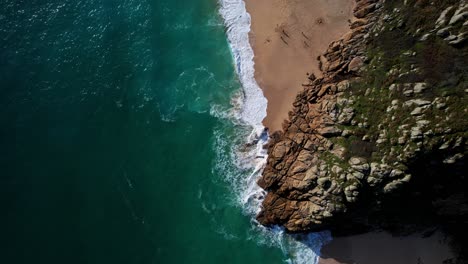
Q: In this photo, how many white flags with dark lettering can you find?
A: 0